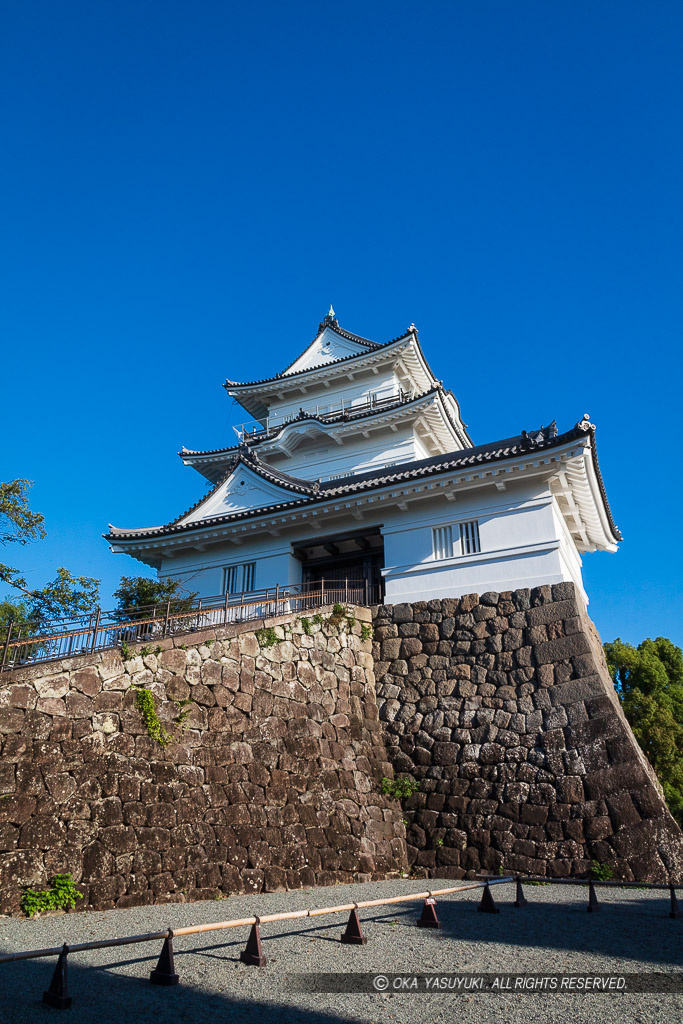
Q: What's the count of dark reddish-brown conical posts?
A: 9